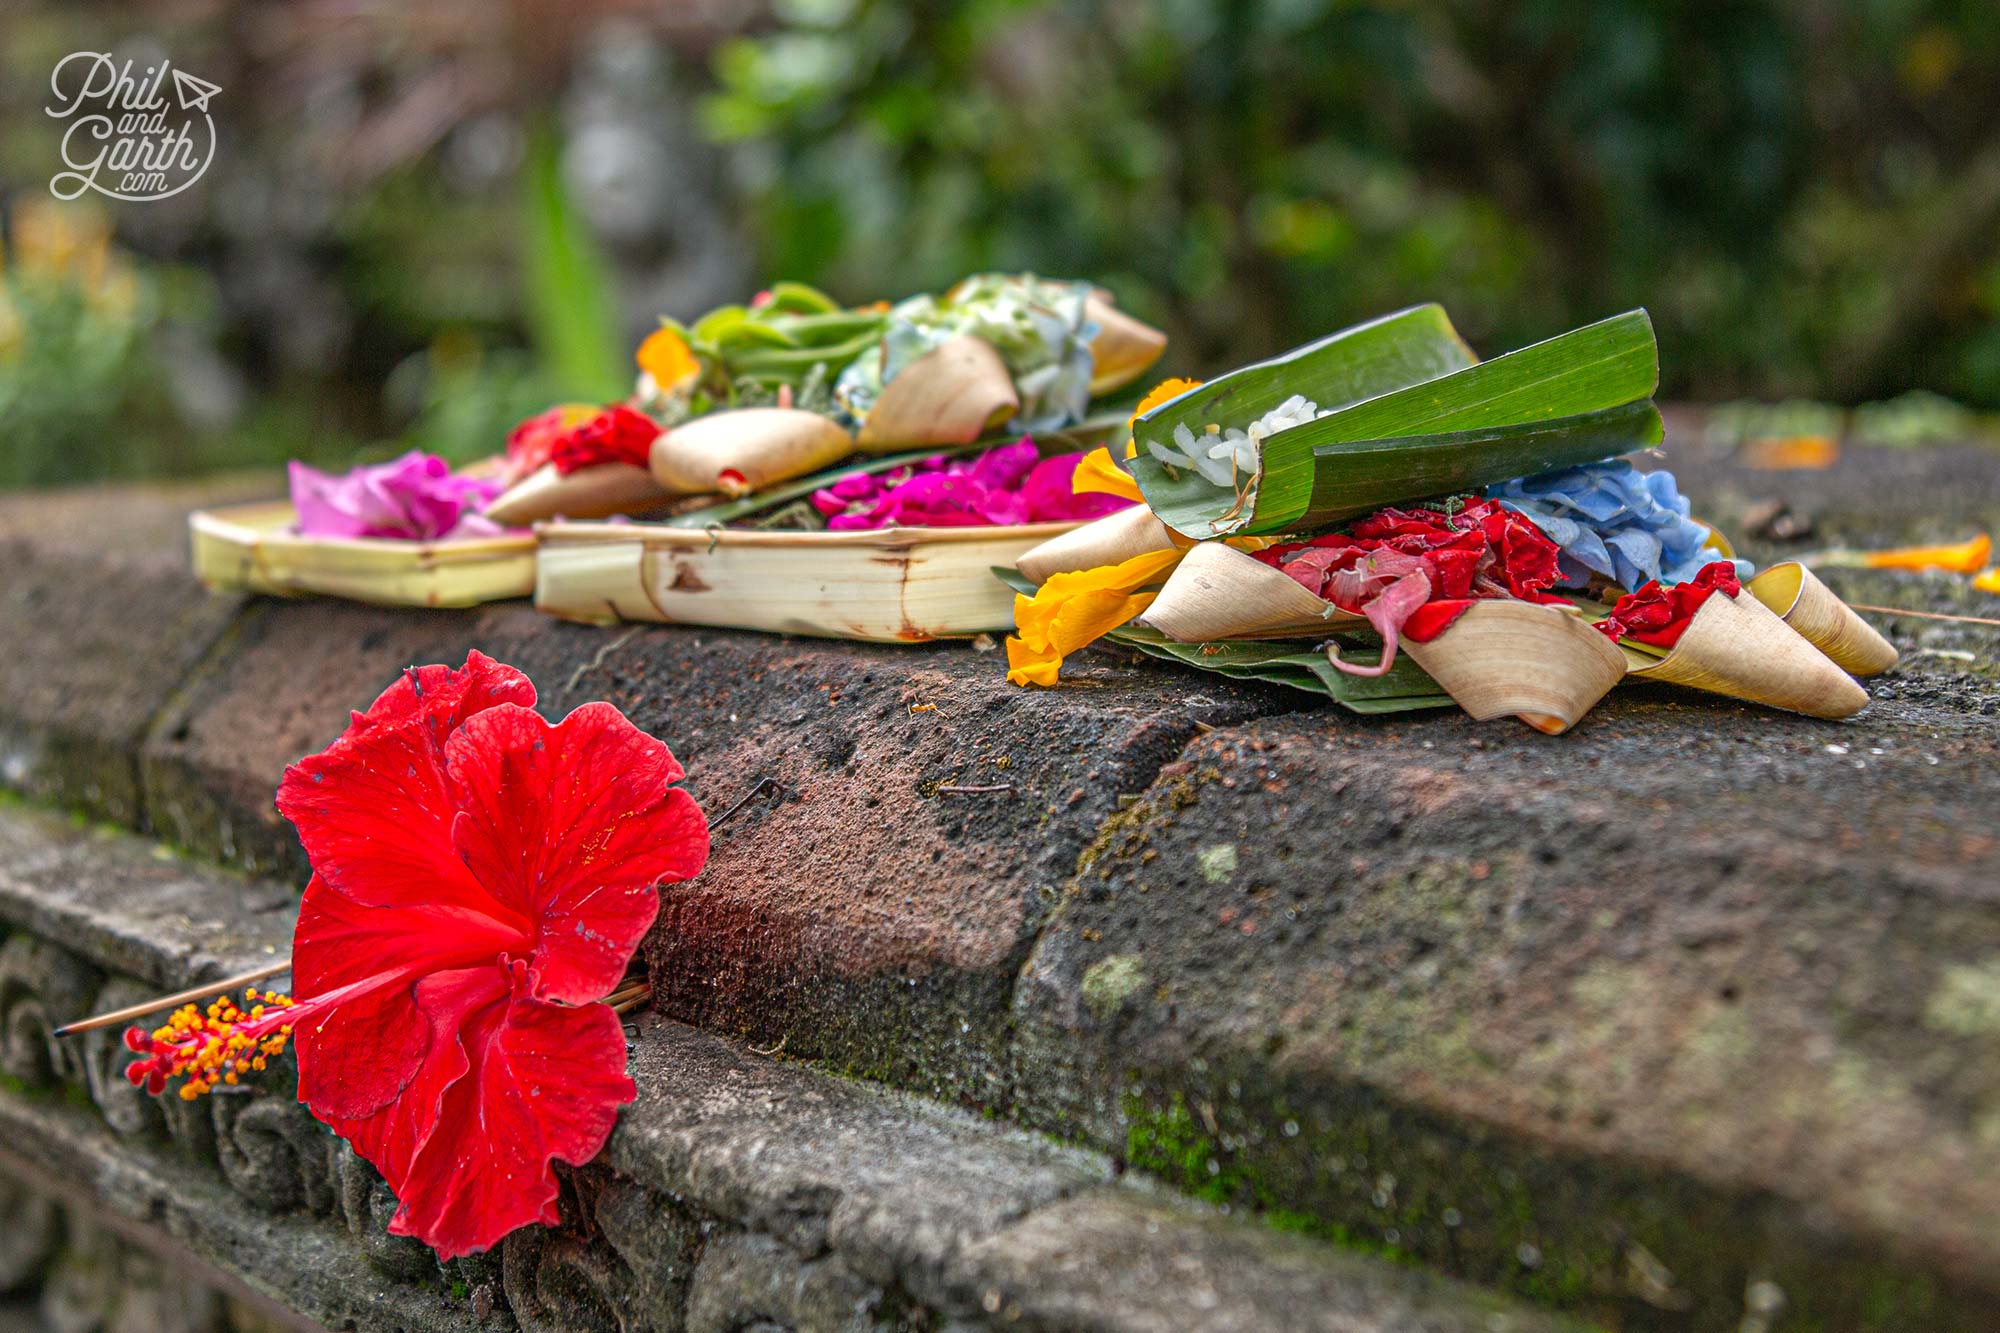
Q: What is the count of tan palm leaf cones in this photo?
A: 9